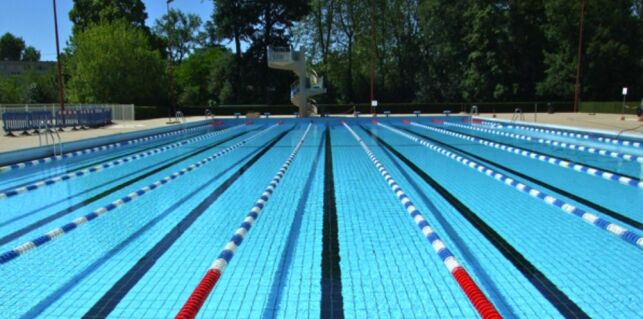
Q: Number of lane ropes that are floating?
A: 9